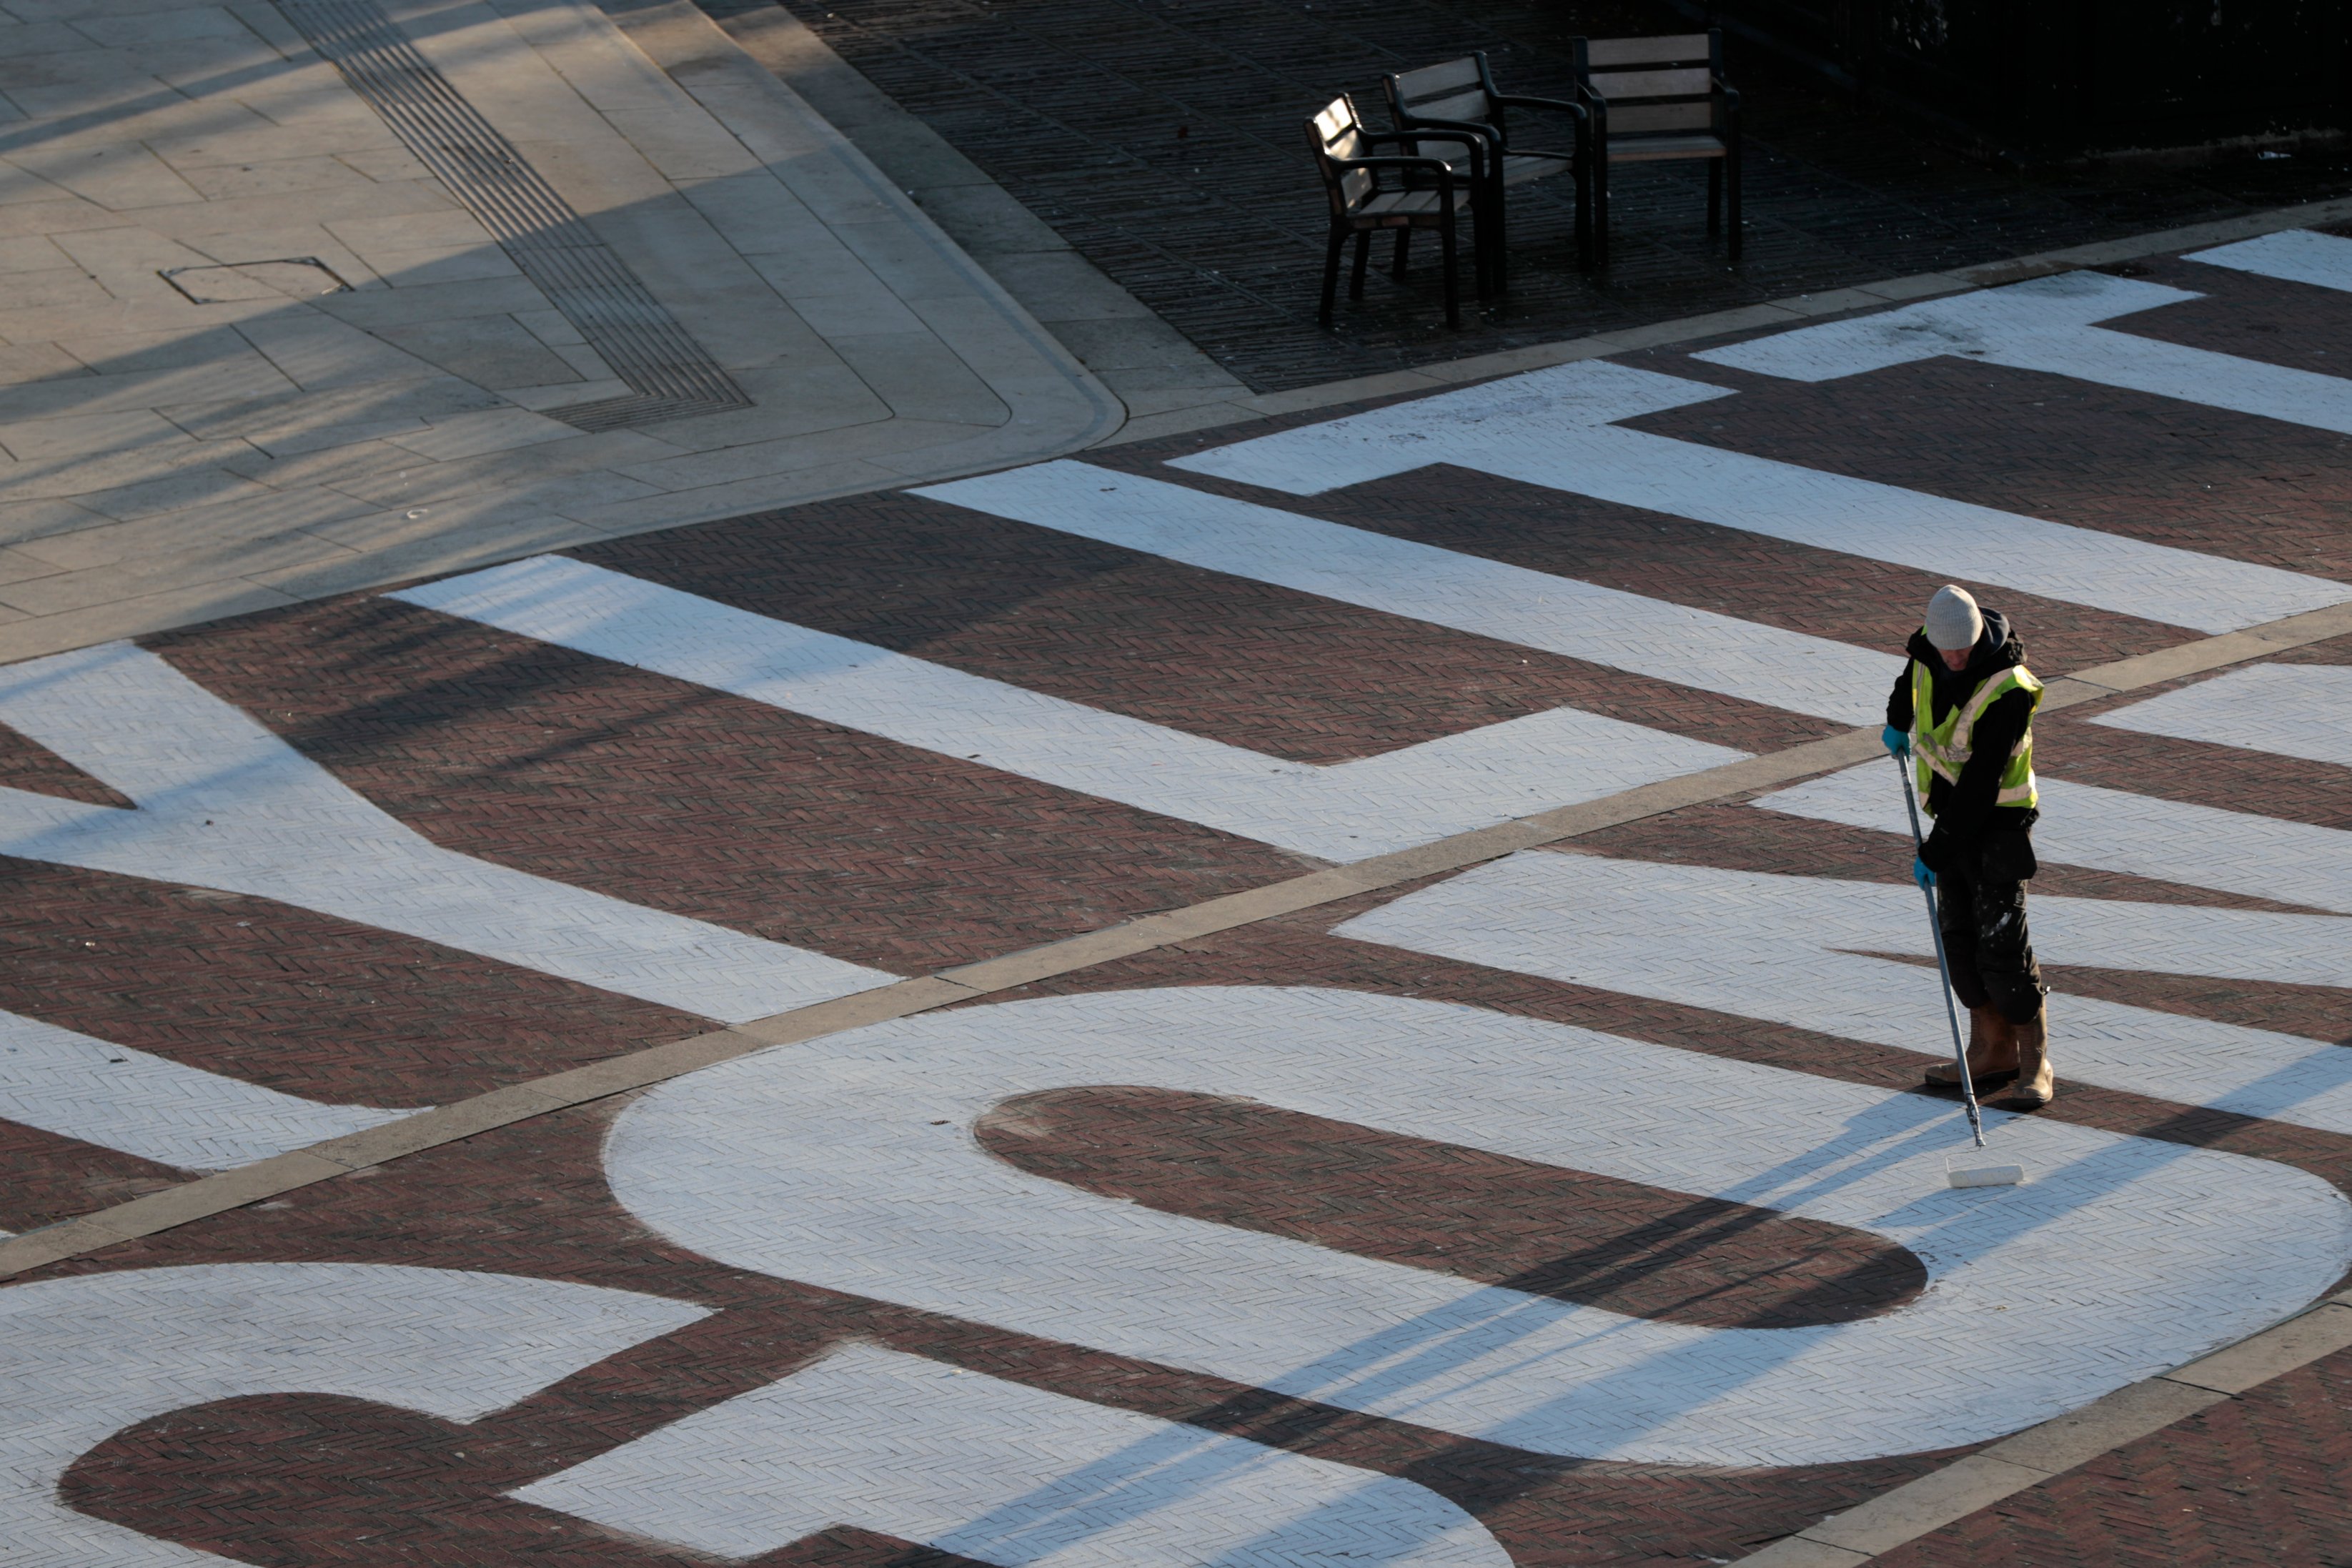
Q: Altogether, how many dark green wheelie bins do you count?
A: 0